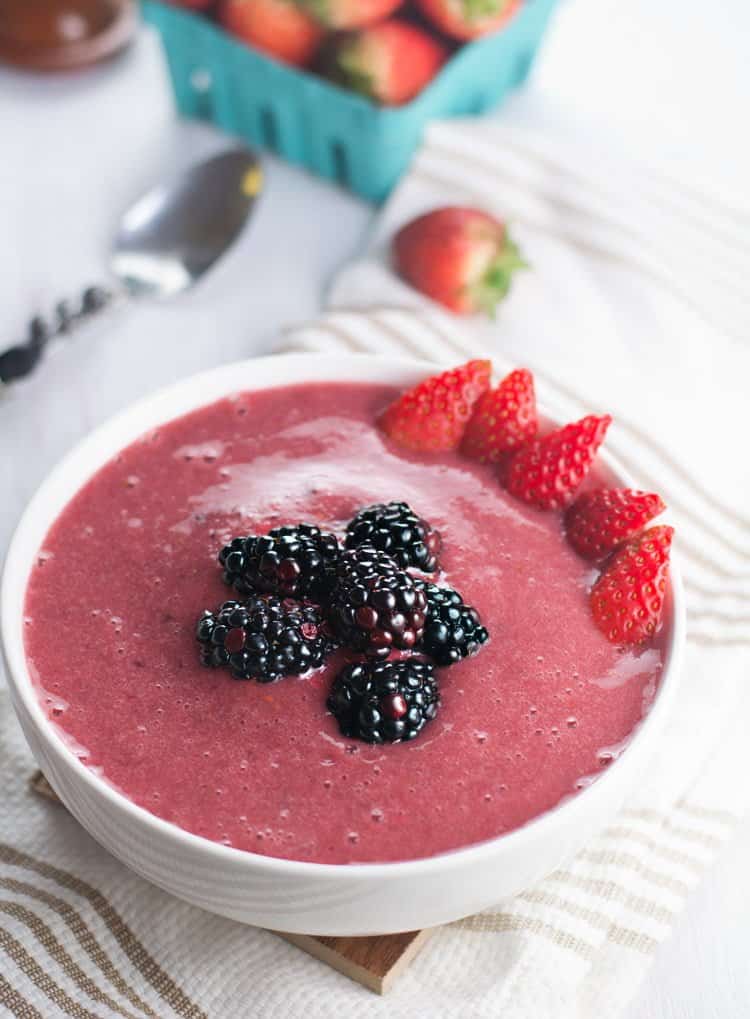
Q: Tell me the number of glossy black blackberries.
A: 6